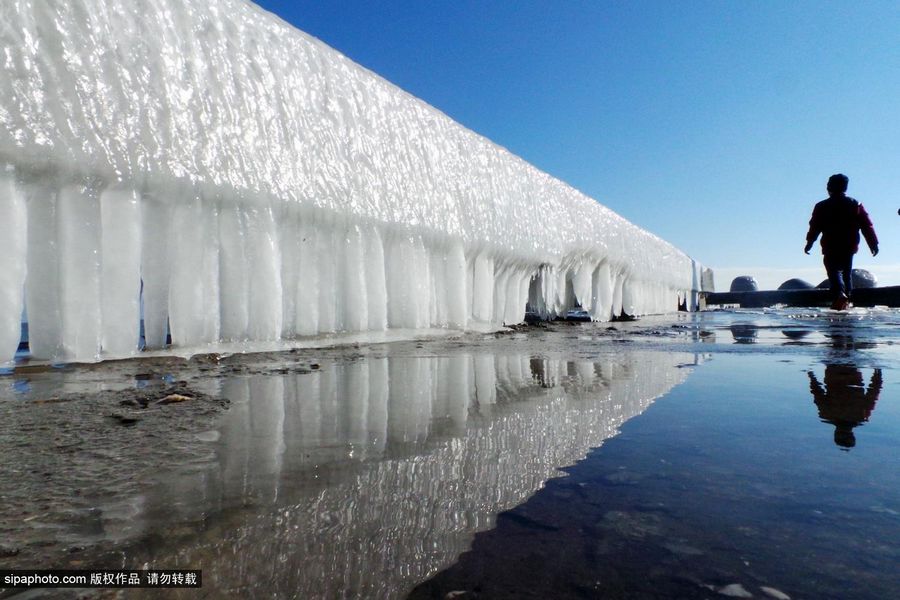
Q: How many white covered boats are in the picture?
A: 0